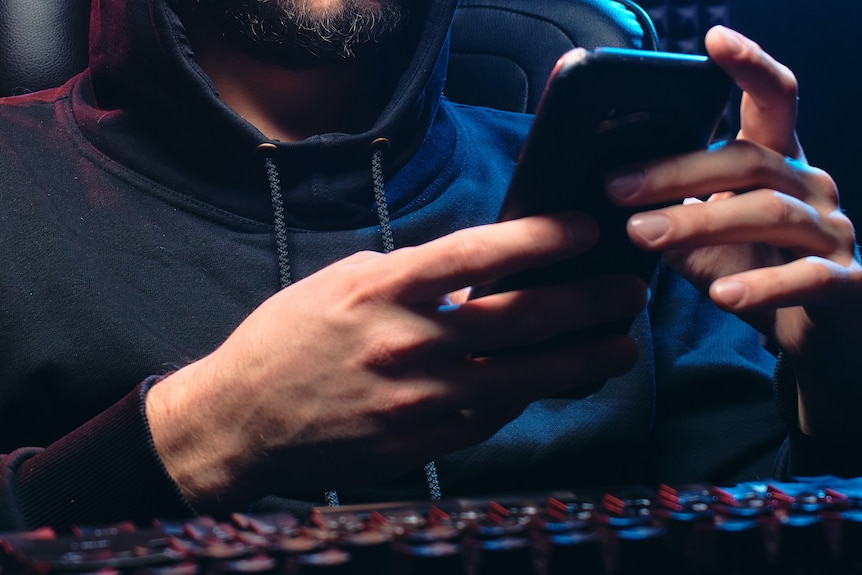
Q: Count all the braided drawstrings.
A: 2